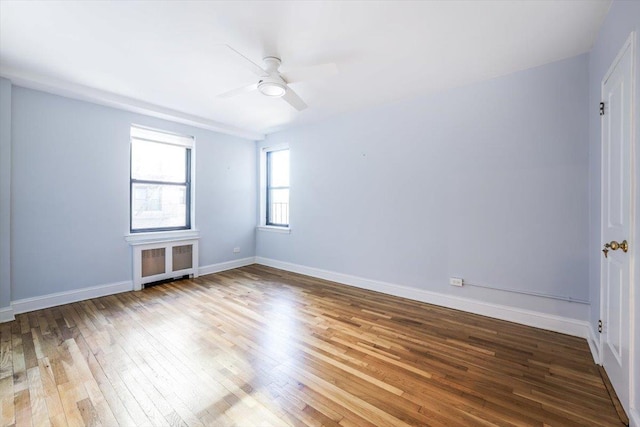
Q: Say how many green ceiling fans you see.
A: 0